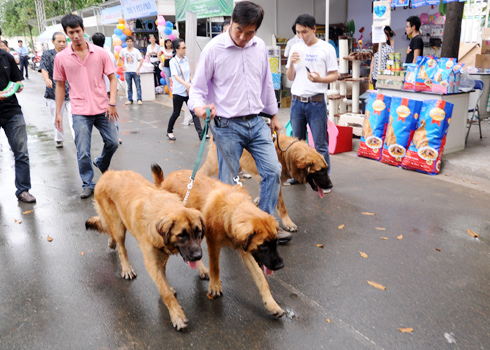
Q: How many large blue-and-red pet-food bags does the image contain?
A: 3